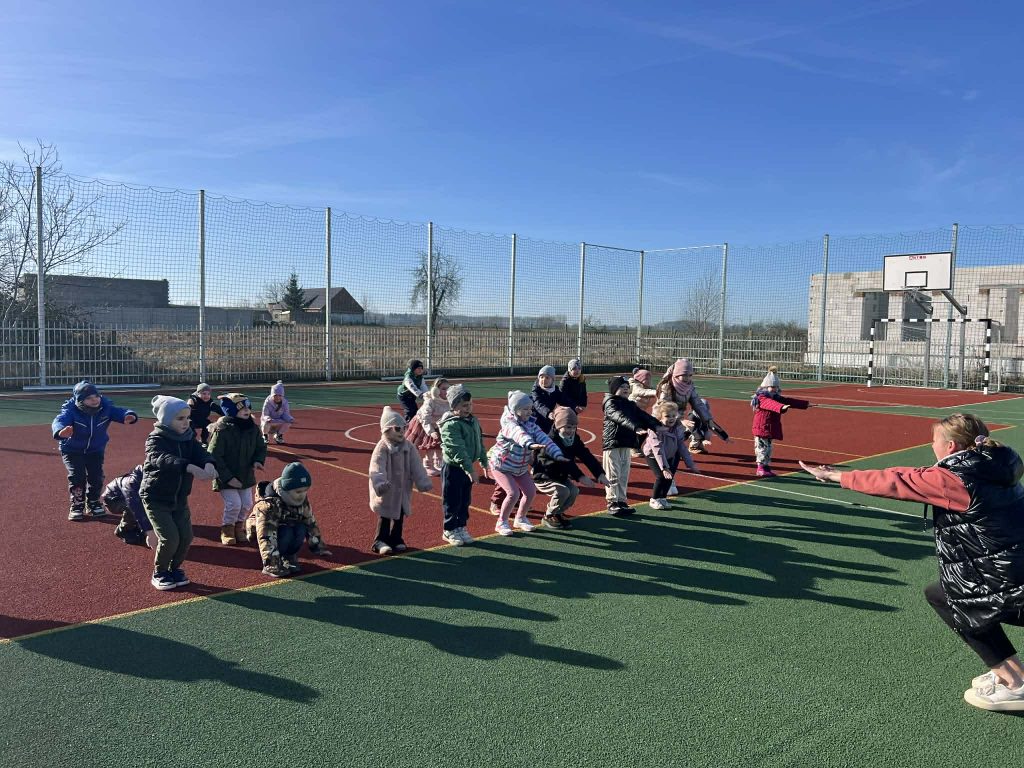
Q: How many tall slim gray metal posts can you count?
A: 10